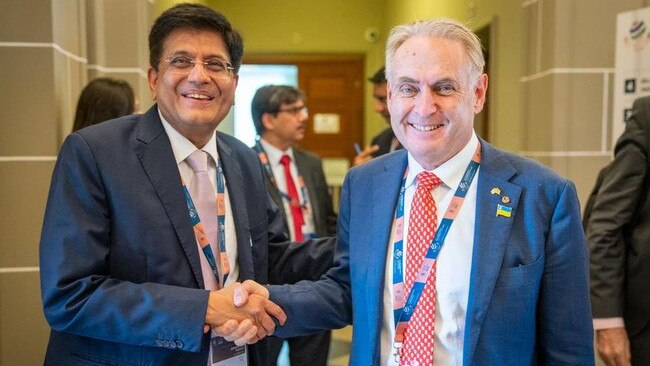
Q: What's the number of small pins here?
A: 3